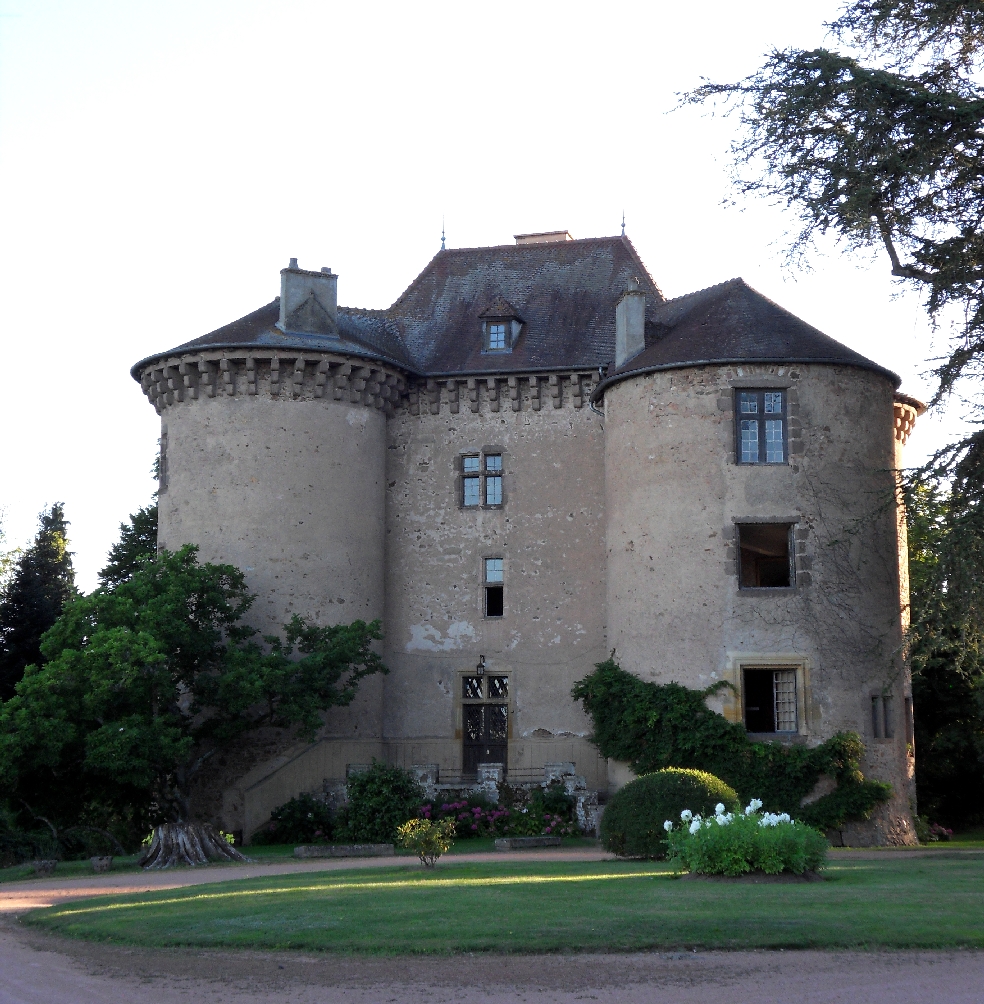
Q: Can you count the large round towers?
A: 2